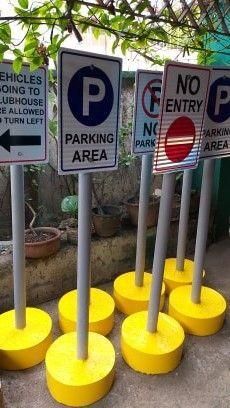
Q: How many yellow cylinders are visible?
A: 7